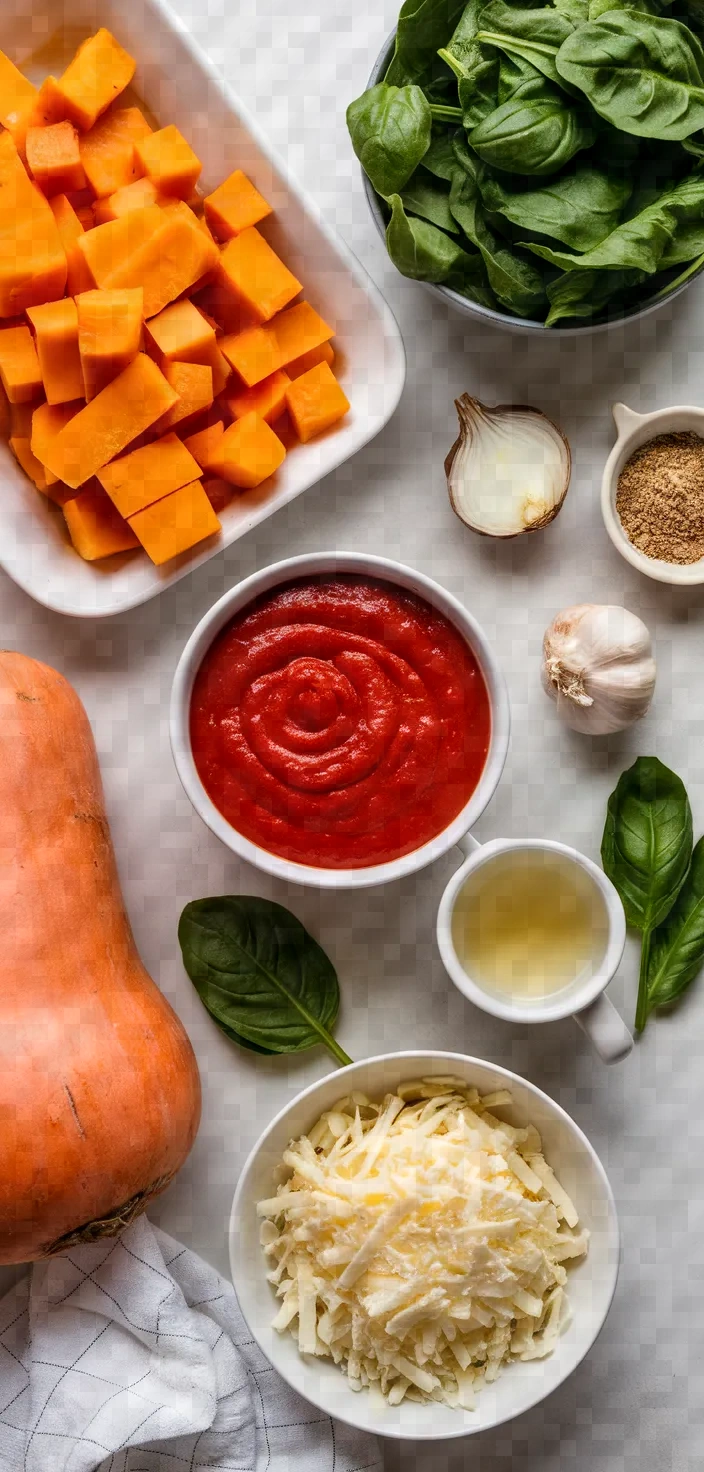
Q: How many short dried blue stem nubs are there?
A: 0